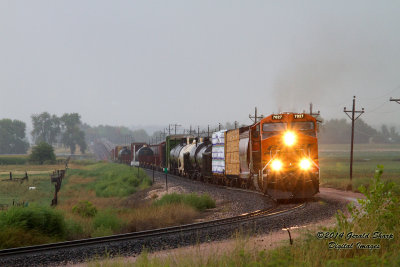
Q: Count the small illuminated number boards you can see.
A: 2